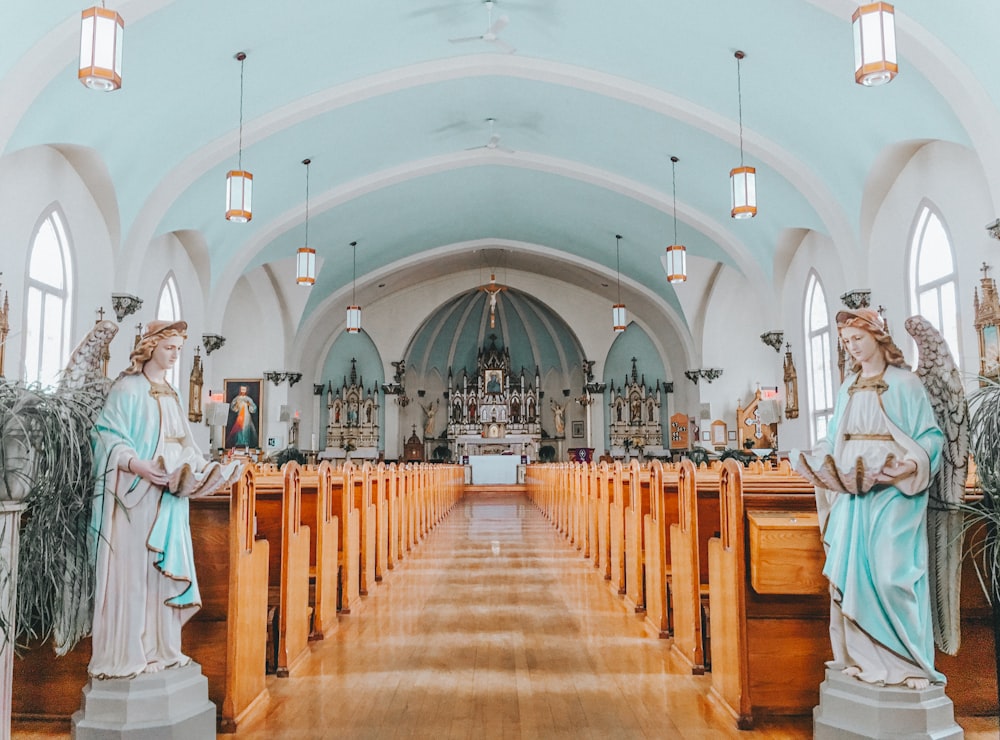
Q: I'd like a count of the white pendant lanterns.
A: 8